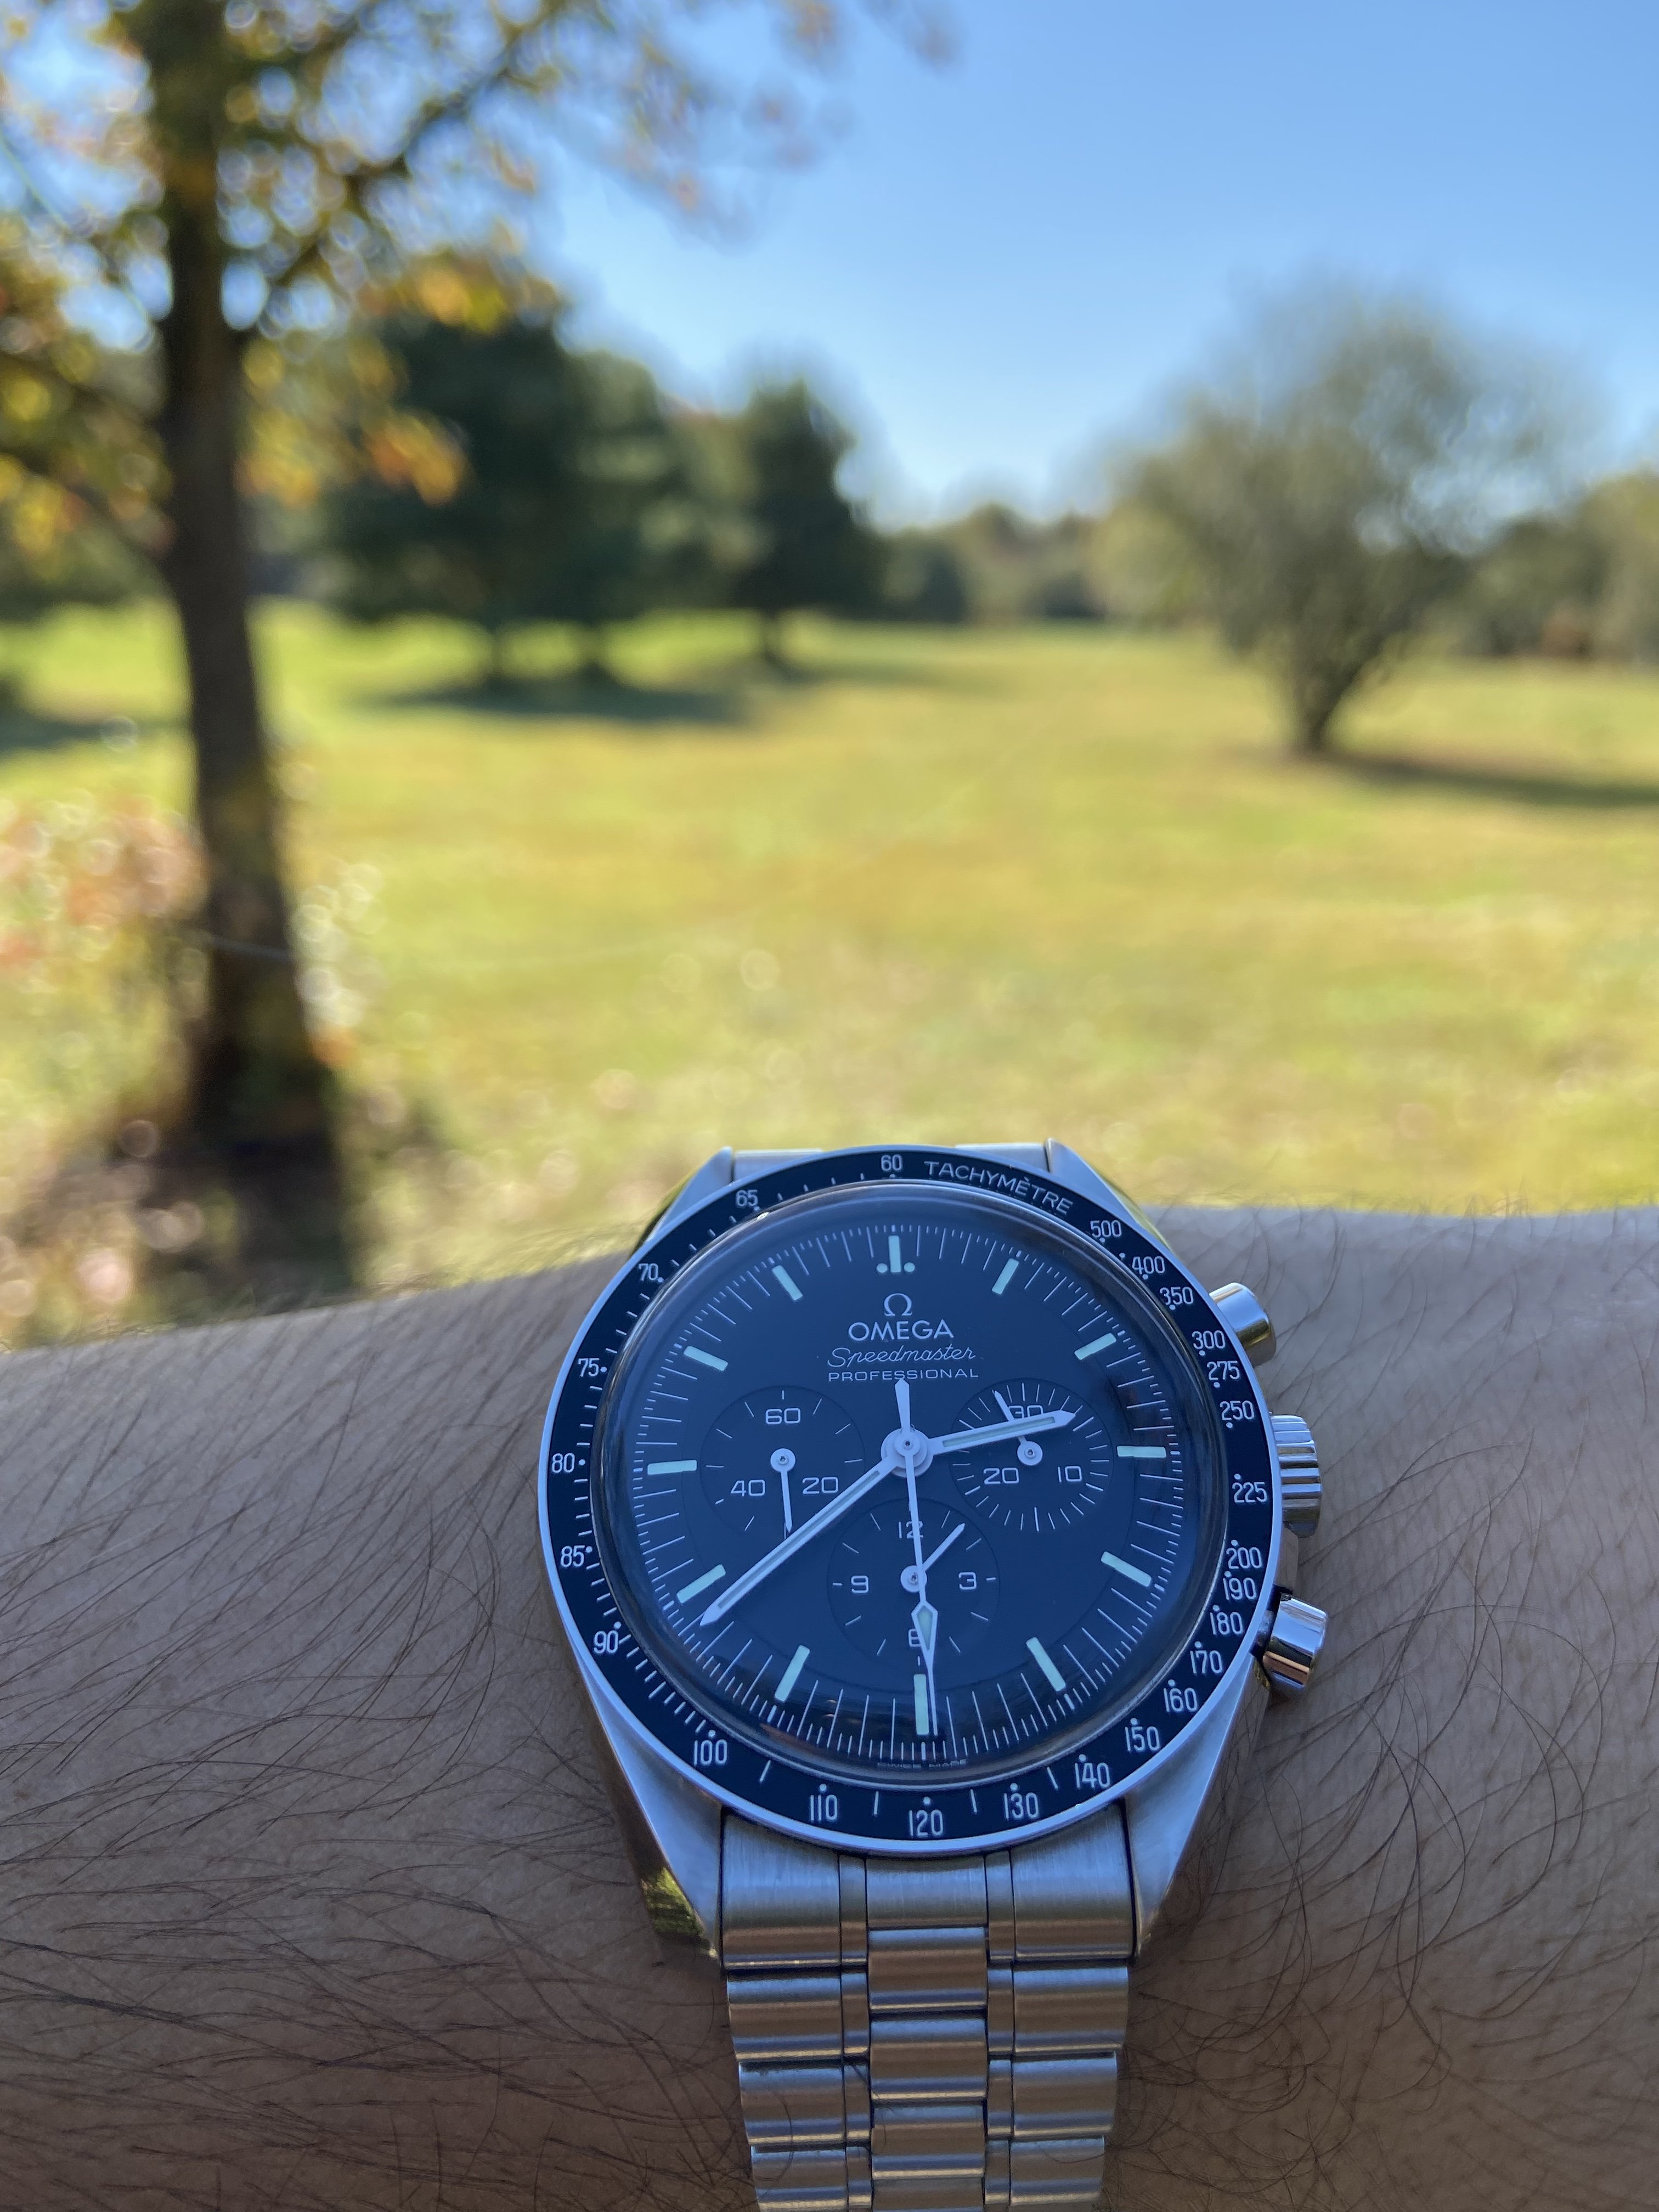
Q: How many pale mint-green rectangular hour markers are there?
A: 12